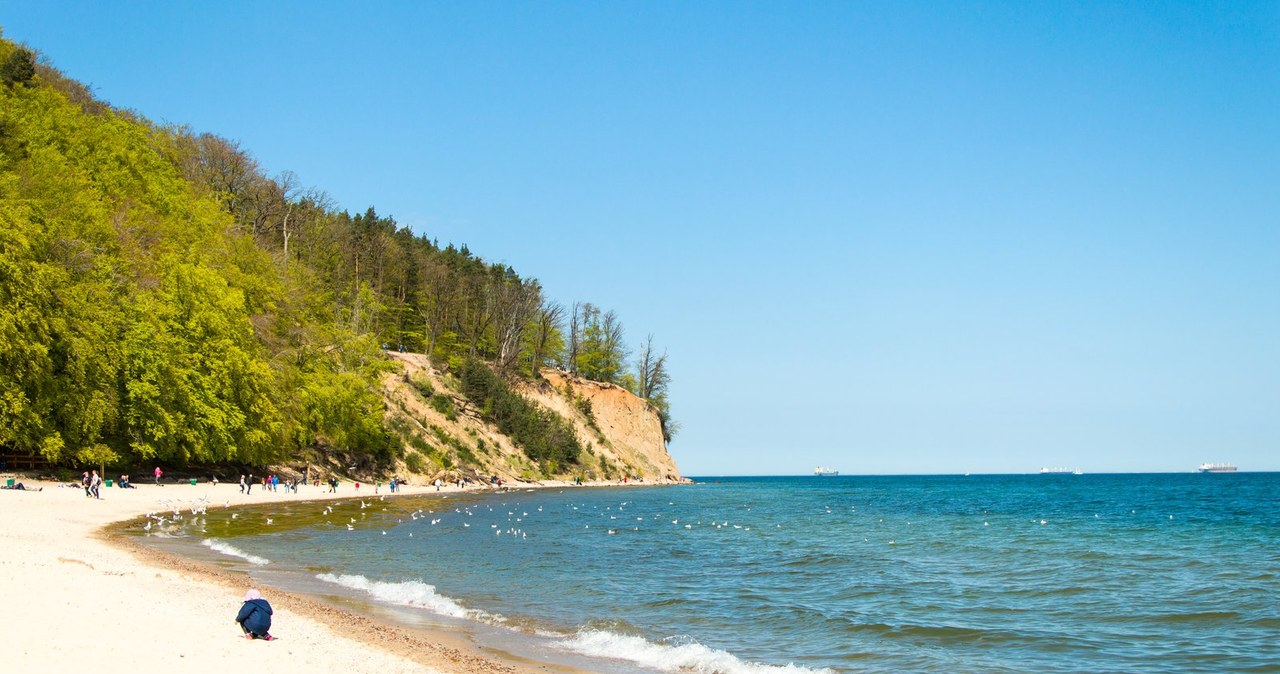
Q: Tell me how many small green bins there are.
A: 5